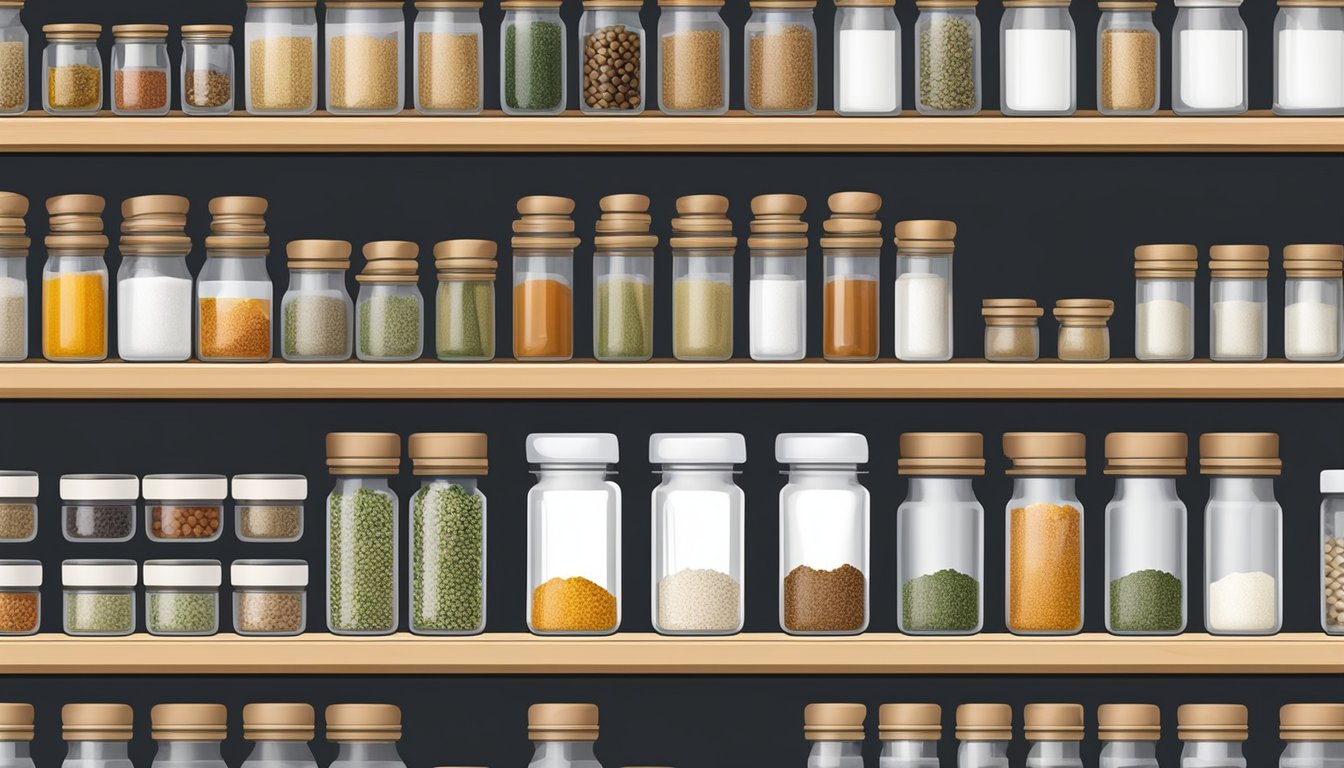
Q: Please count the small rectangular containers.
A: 8